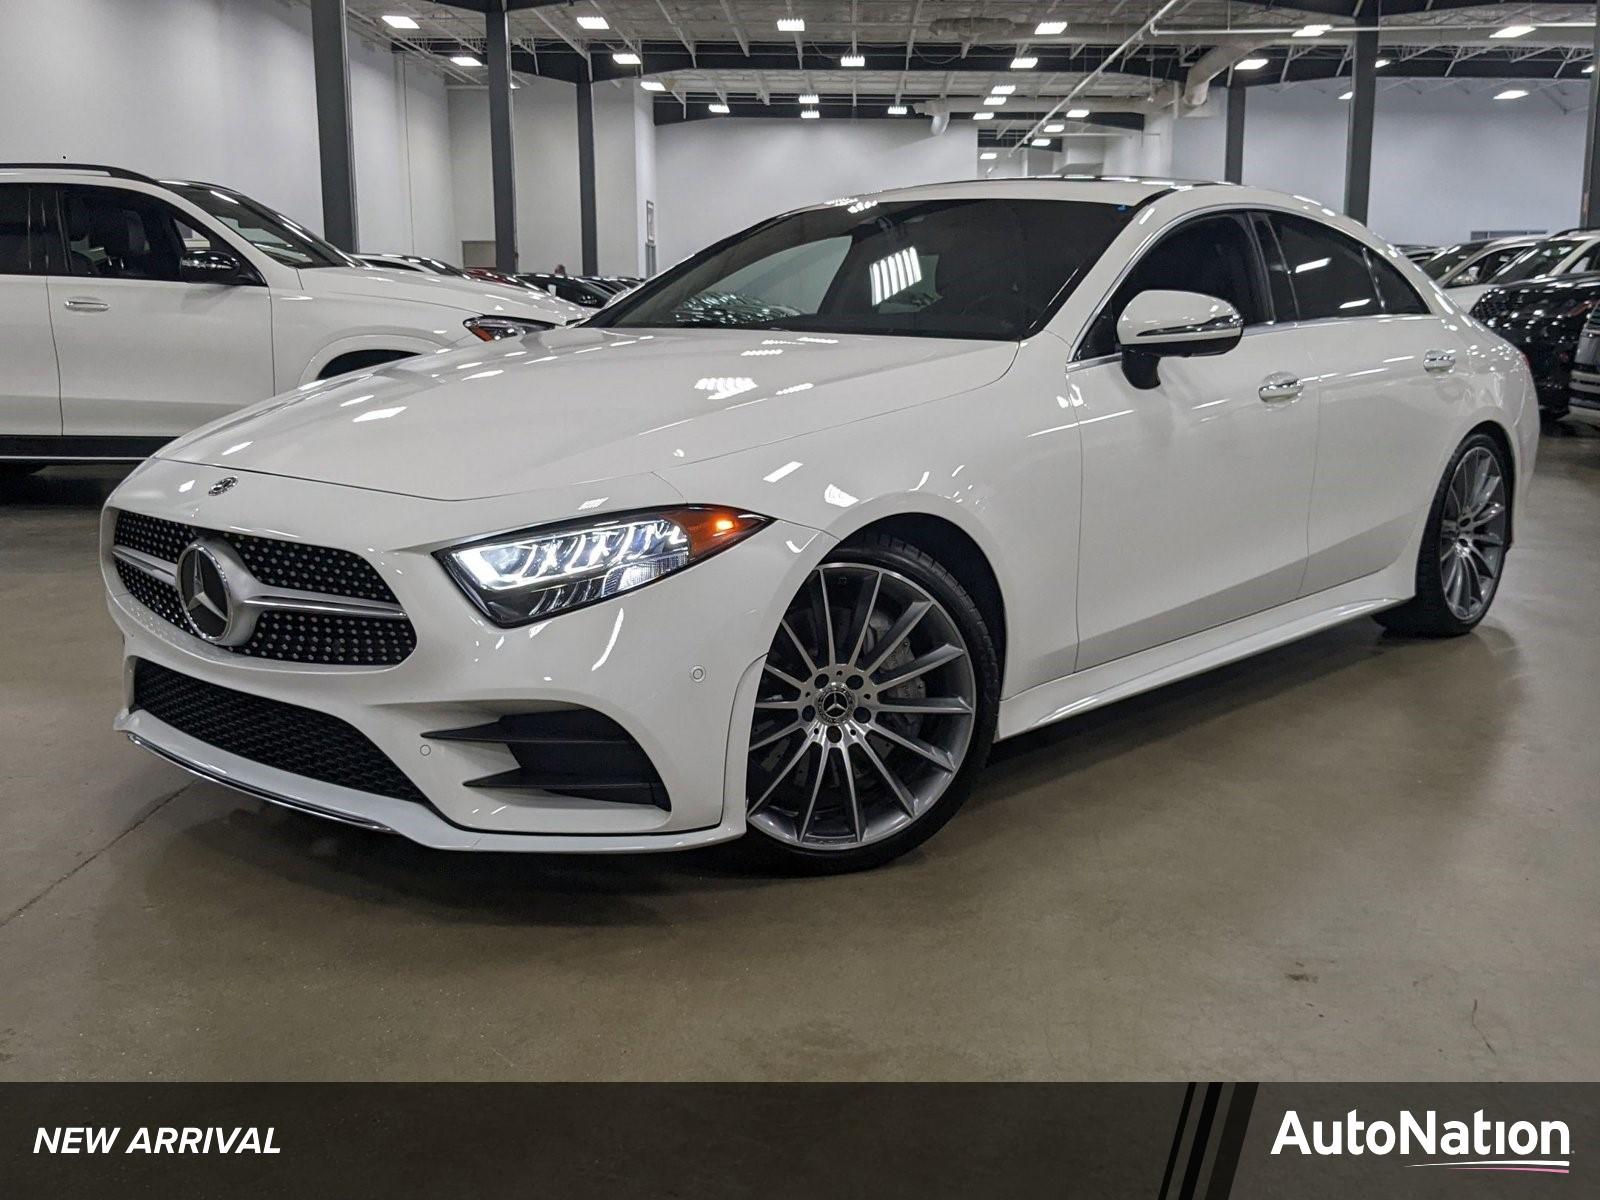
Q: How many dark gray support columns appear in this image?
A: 6